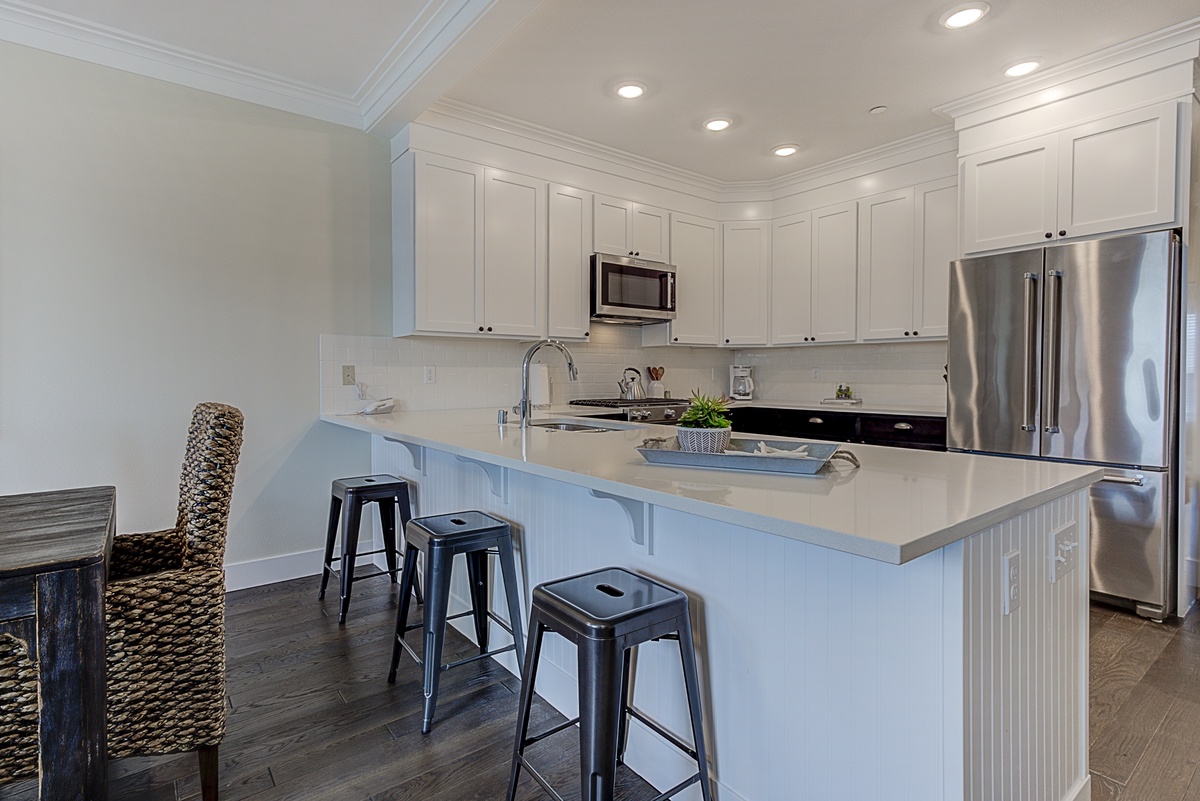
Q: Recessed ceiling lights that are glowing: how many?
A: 5